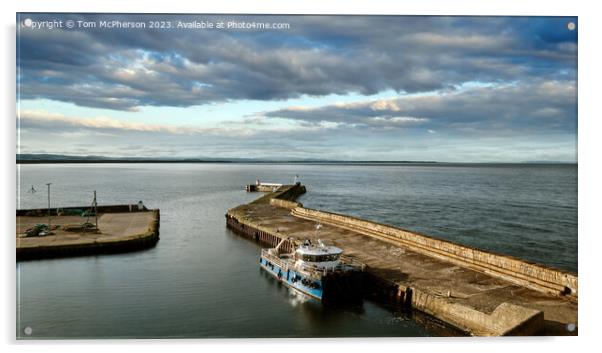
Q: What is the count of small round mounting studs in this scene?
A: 4